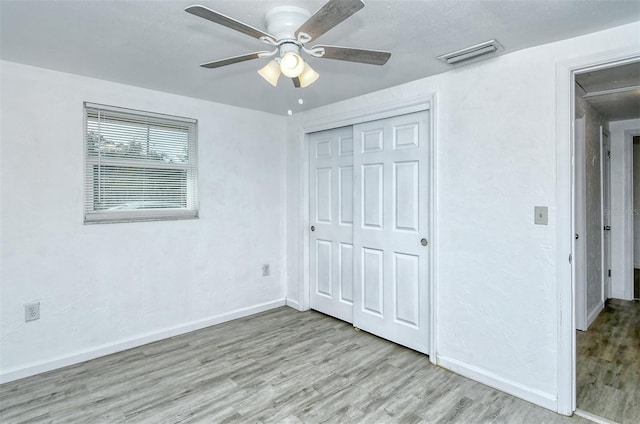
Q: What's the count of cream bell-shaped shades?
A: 3